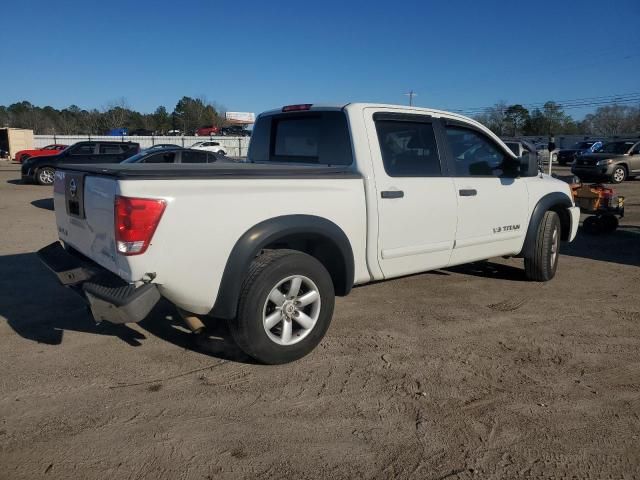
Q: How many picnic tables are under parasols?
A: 0